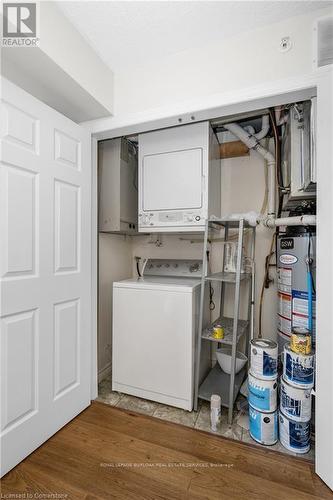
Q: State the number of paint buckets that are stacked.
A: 6